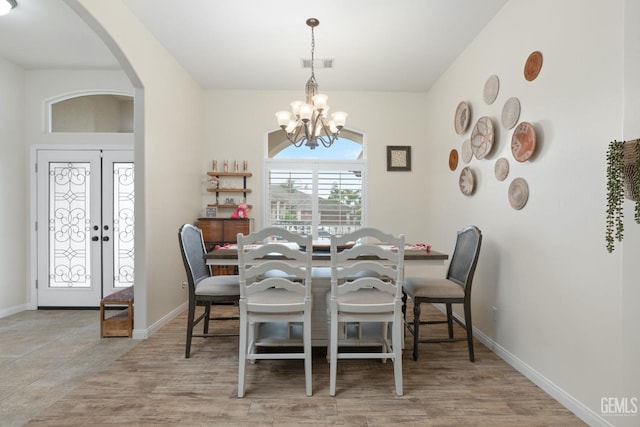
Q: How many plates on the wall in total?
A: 11